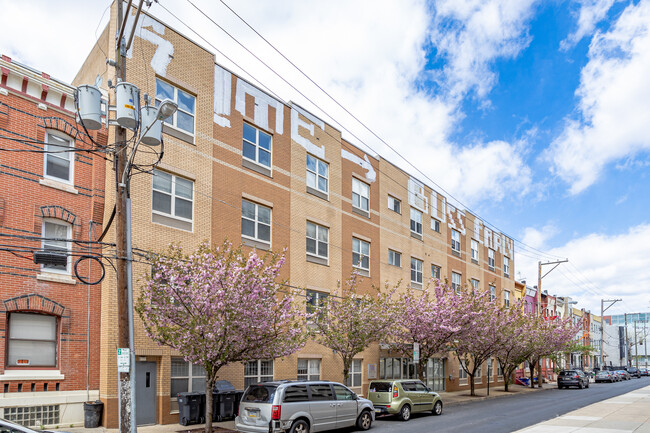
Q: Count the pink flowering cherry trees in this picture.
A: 6